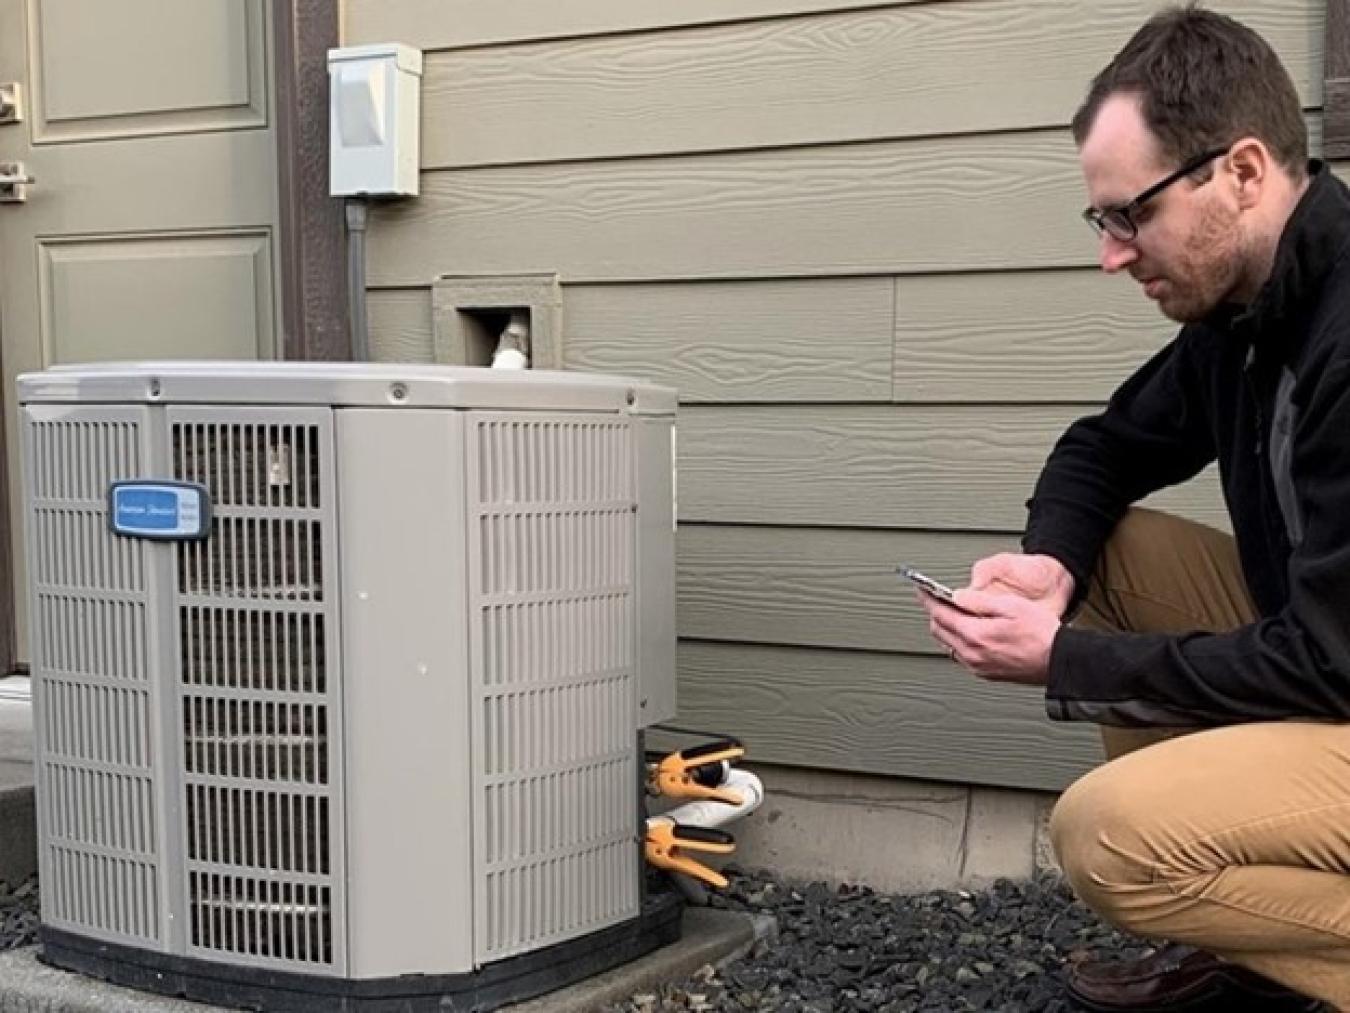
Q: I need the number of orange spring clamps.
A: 2